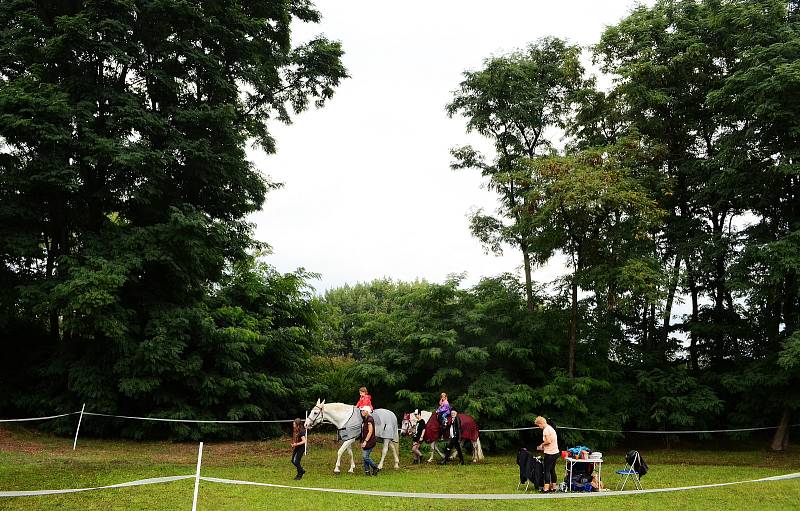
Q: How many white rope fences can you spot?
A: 2